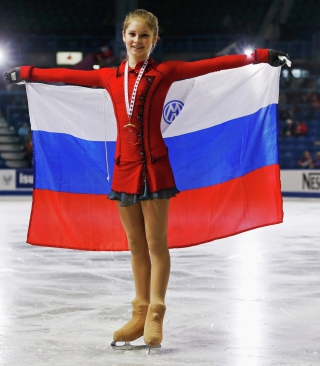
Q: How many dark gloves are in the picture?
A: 2